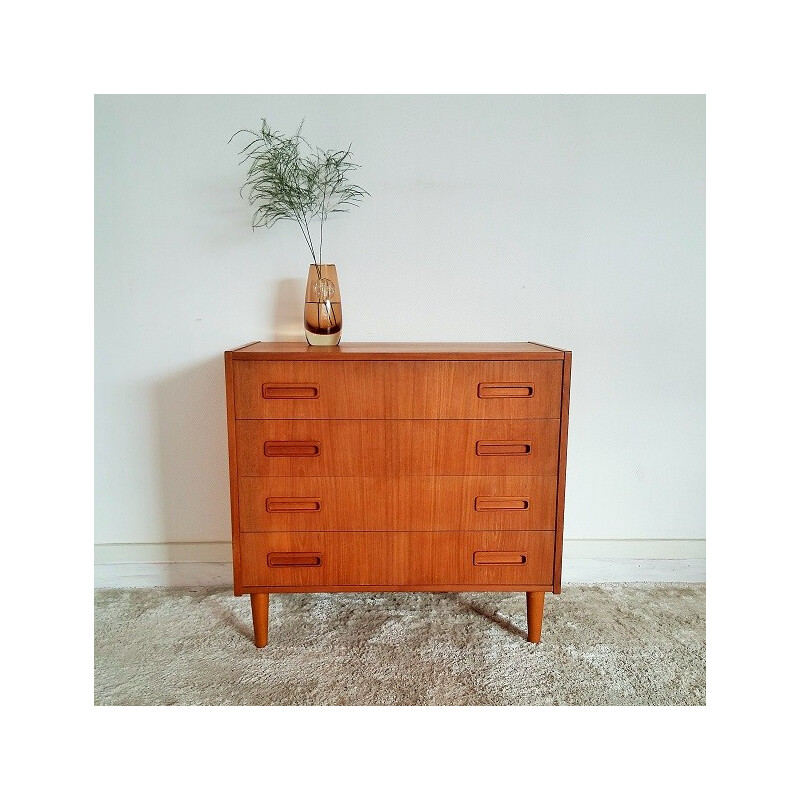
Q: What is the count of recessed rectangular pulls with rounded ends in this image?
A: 8